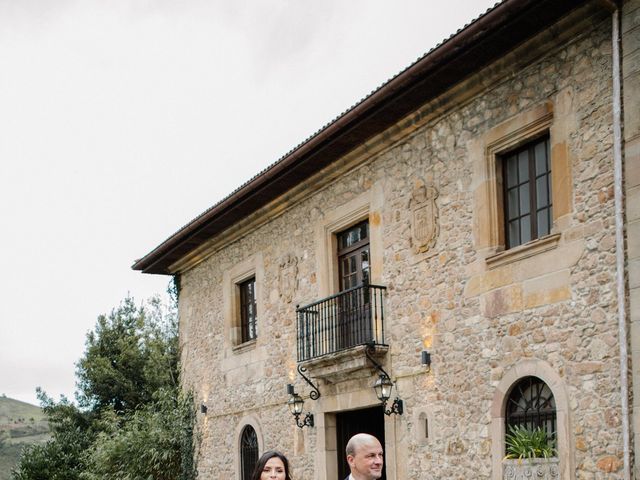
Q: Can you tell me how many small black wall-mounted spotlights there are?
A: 3